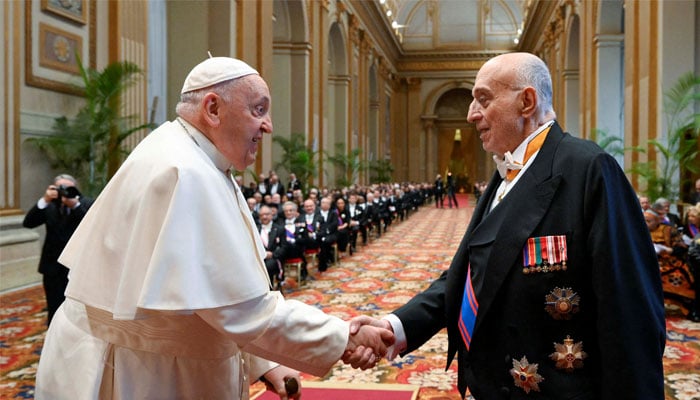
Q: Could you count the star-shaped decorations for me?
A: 3